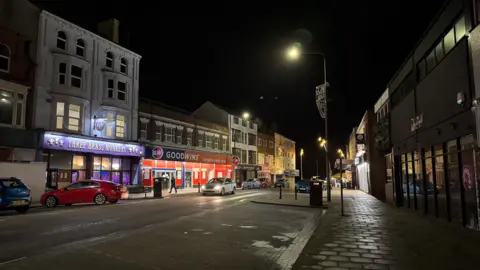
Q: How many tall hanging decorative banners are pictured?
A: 1